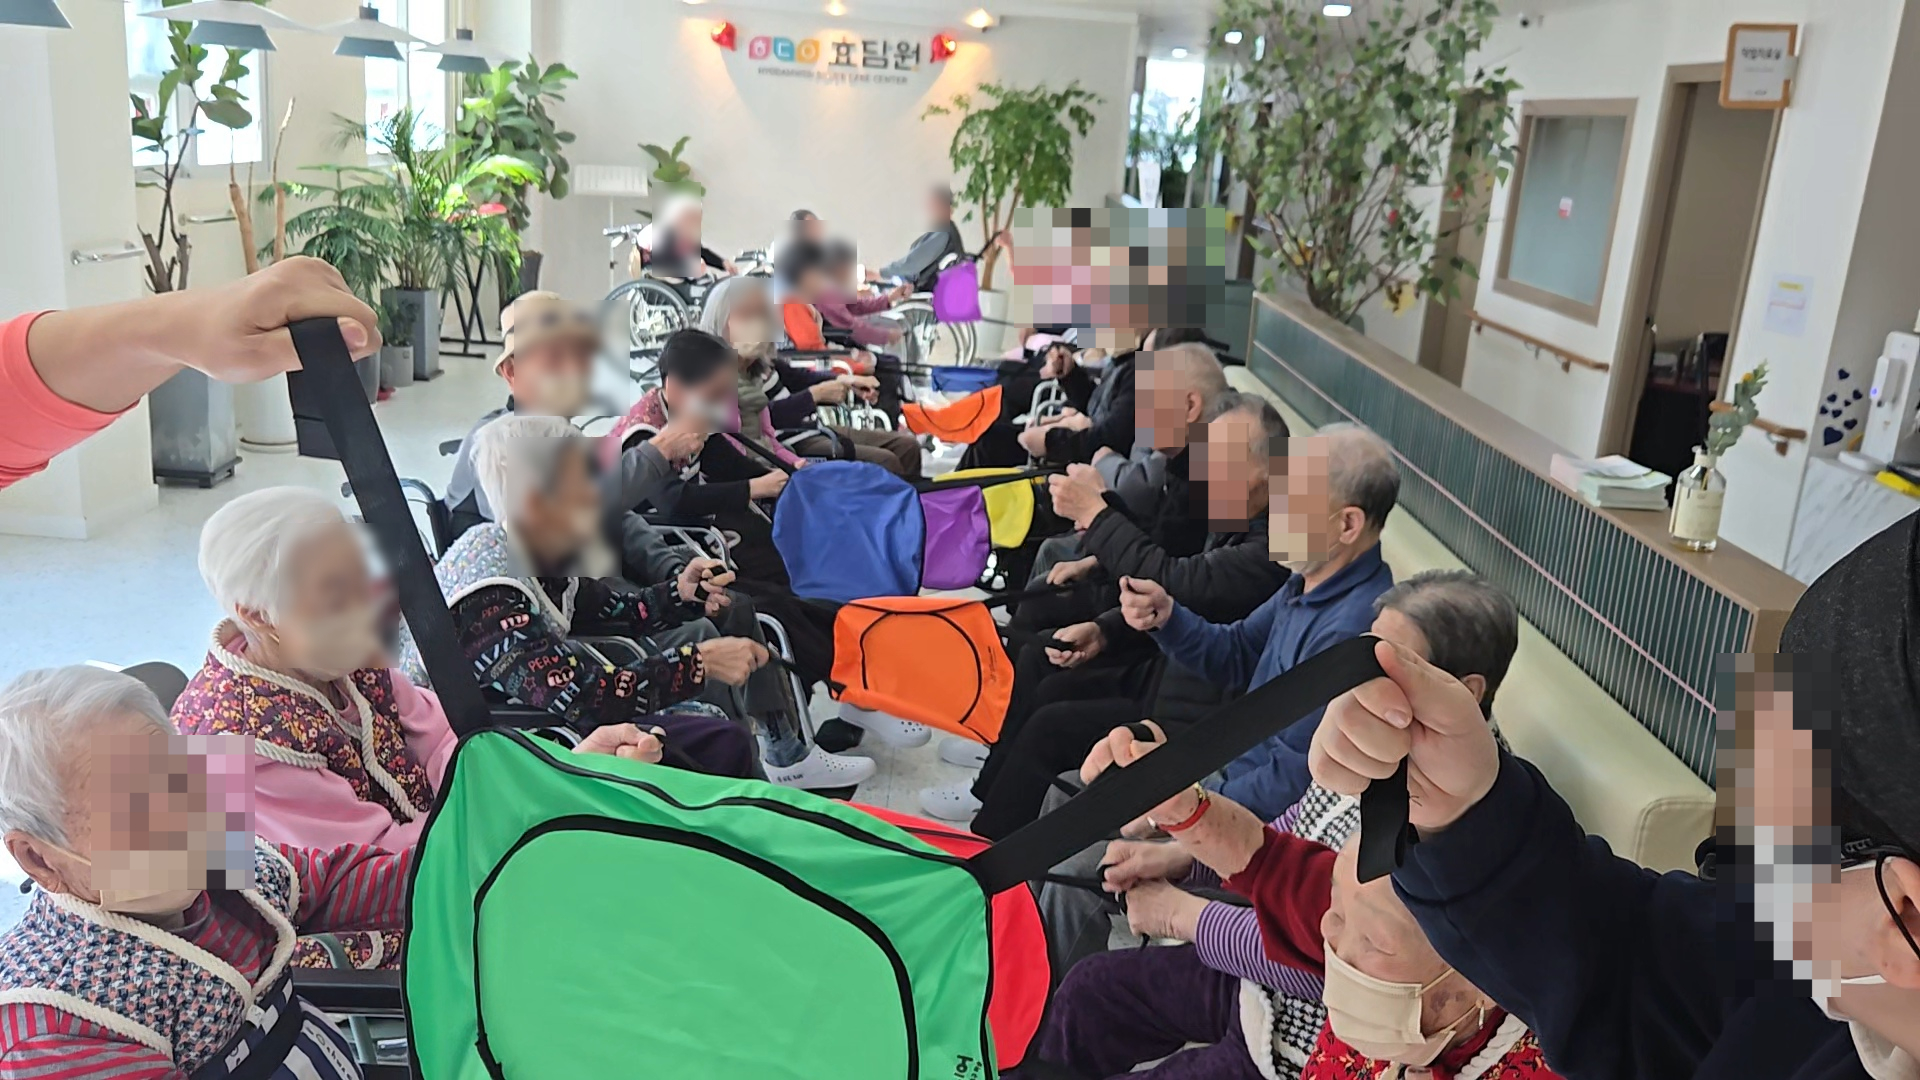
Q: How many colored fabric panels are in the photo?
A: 9